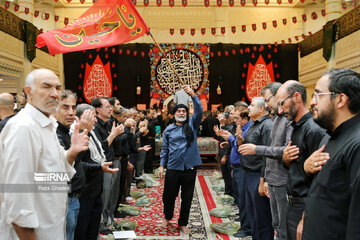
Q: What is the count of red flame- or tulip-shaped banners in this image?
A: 2